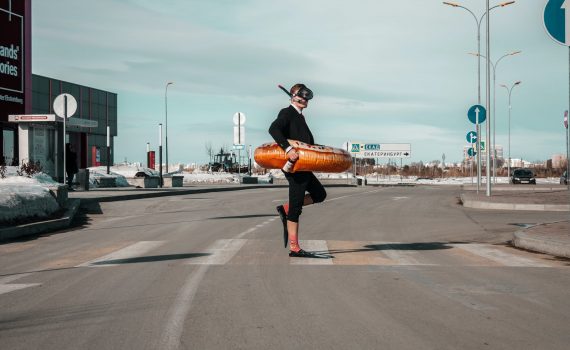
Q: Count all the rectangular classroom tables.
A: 0